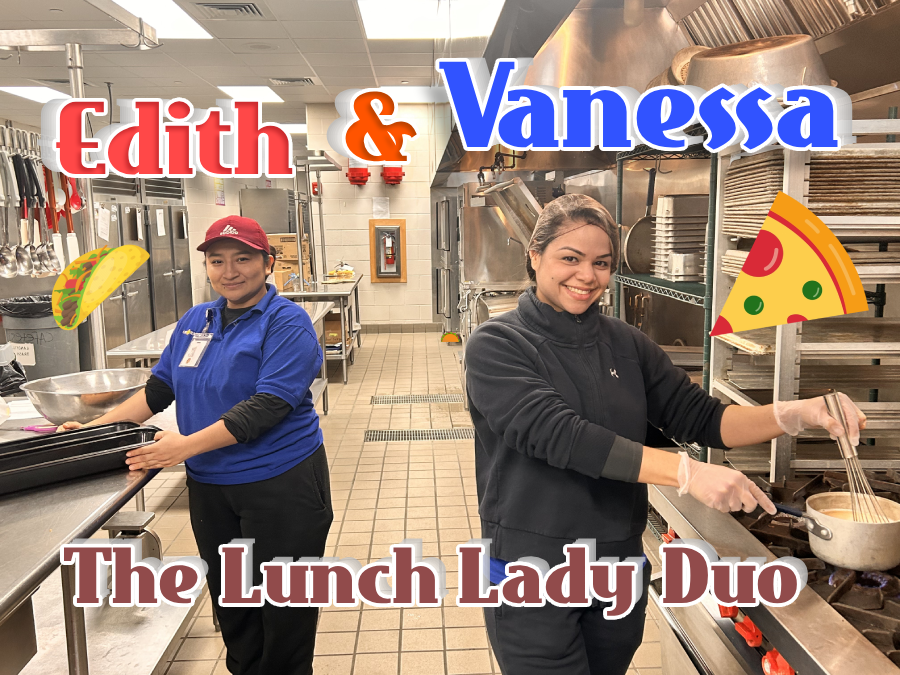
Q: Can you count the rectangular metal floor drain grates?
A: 2